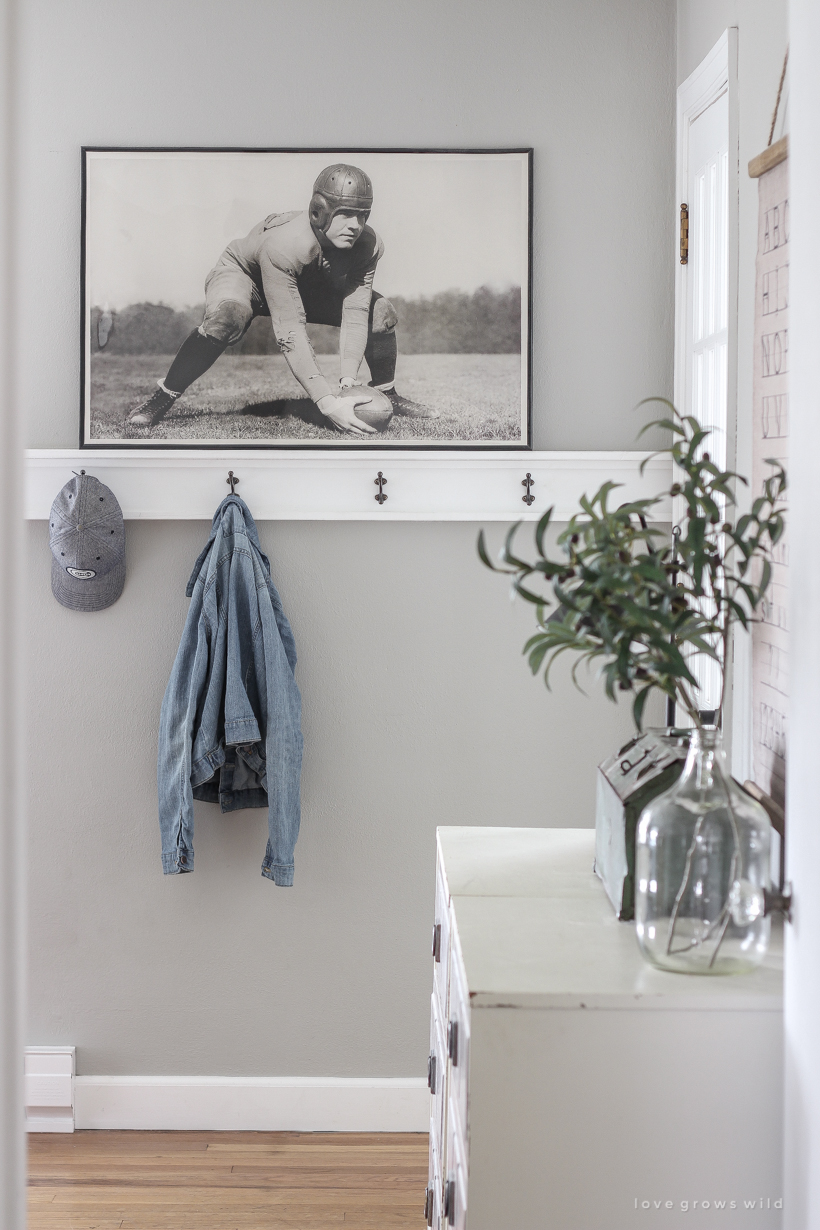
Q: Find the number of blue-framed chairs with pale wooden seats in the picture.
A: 0